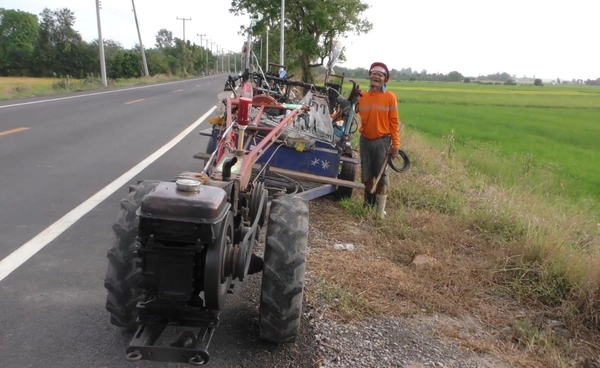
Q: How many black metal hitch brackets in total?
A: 1